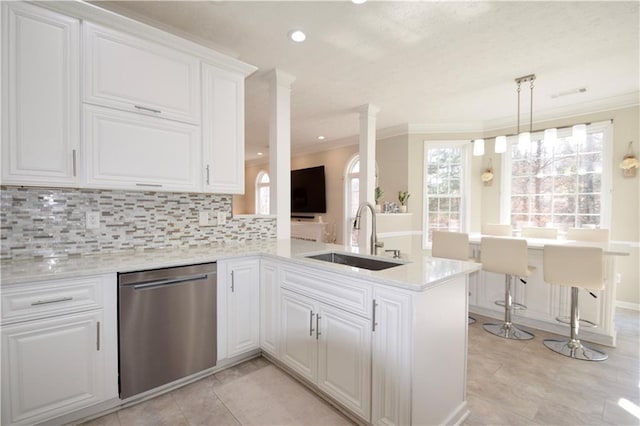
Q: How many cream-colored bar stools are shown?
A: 6